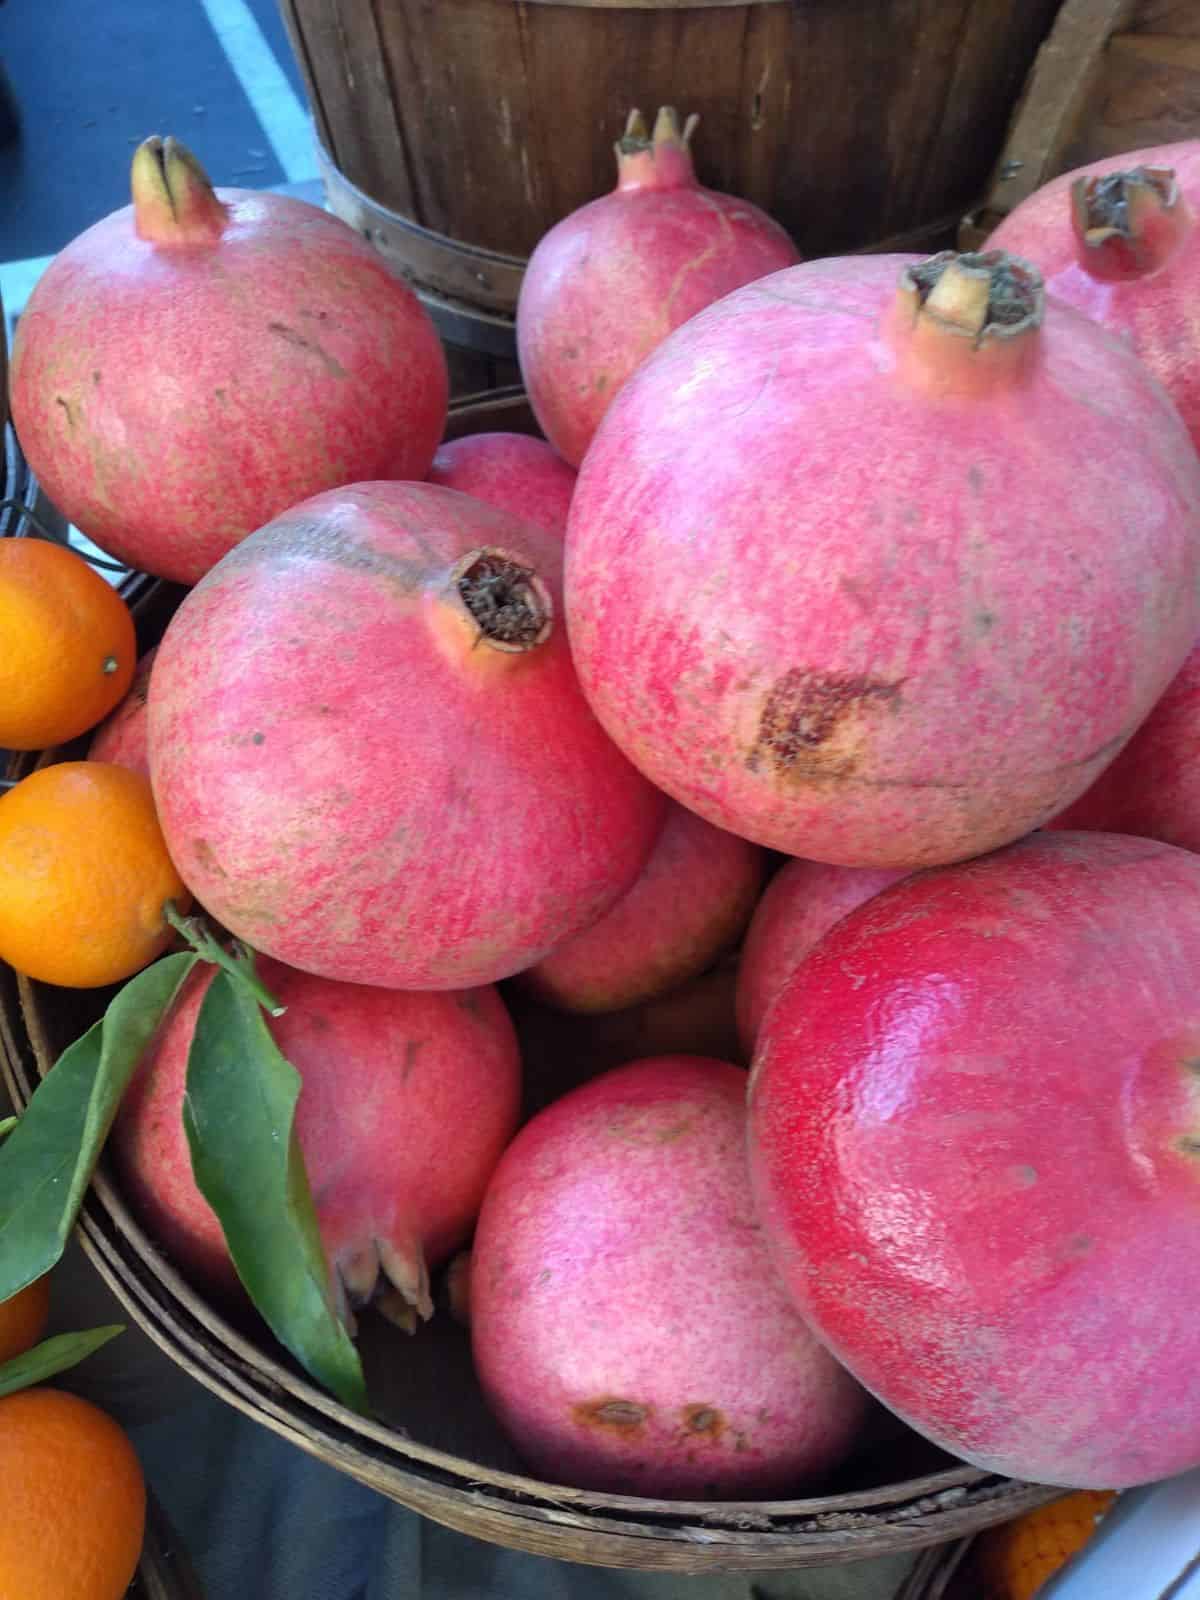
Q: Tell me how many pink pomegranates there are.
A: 13